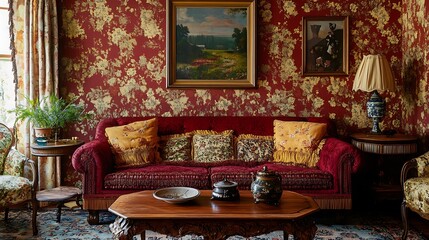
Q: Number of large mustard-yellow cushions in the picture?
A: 2